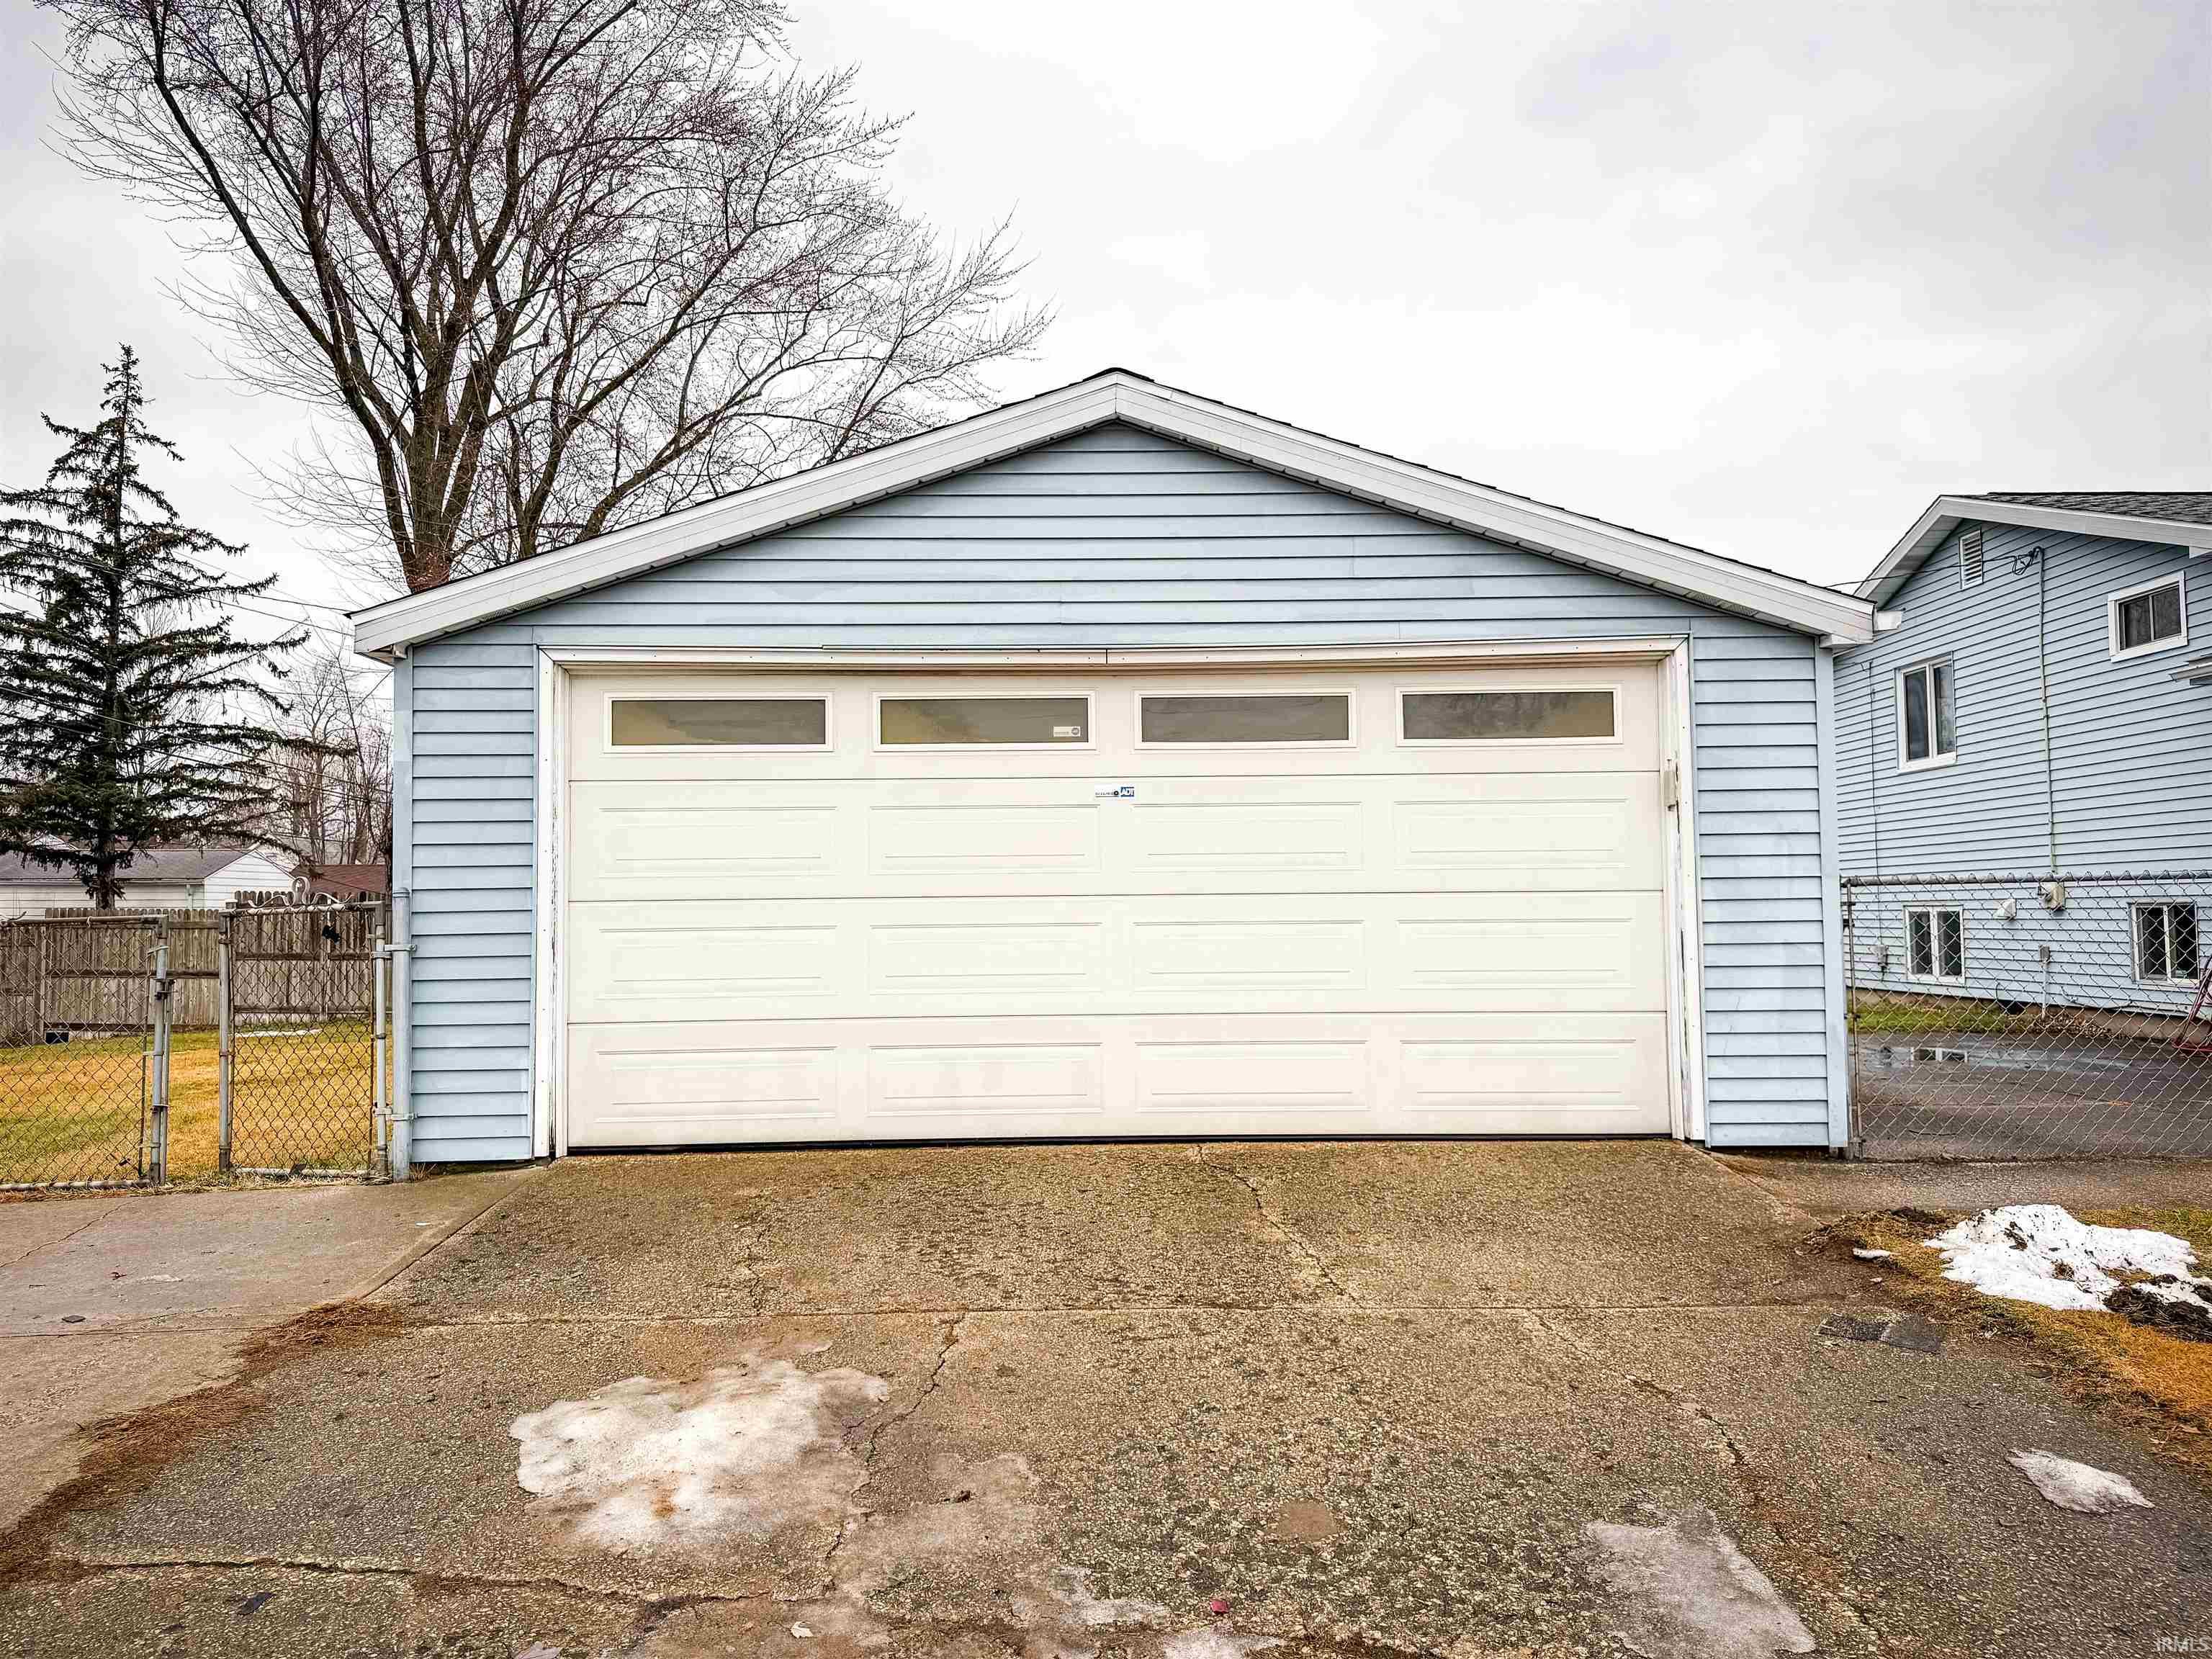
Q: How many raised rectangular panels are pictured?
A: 12